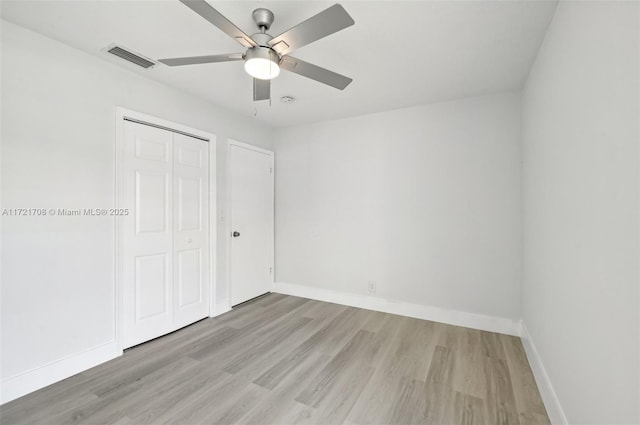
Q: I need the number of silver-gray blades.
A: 5